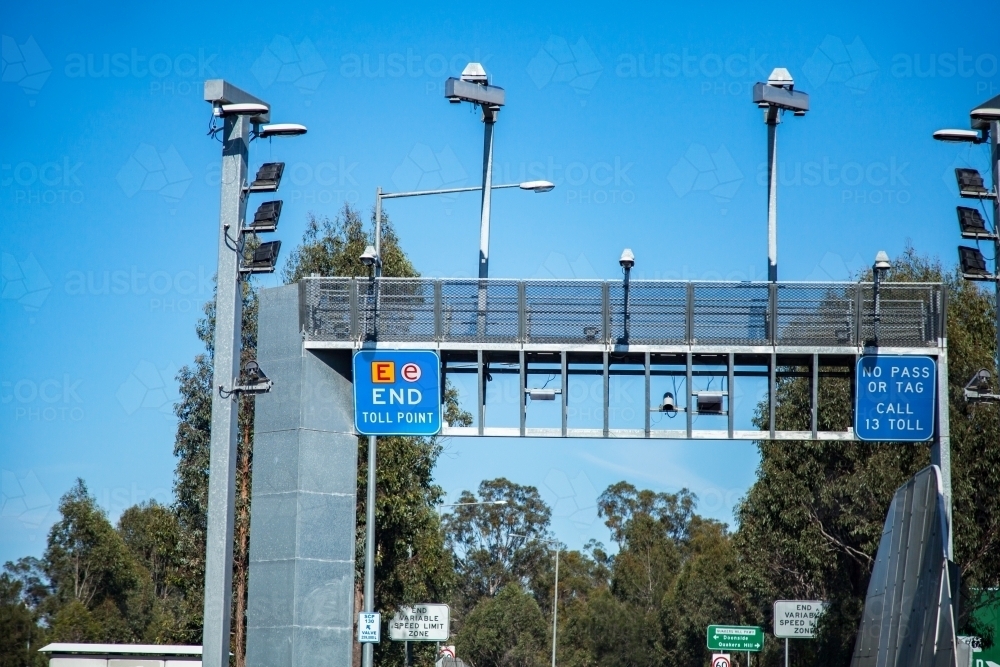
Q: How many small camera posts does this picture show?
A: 3